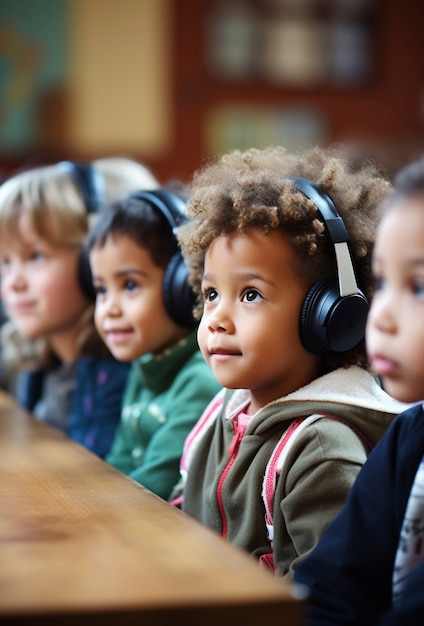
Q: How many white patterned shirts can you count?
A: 1